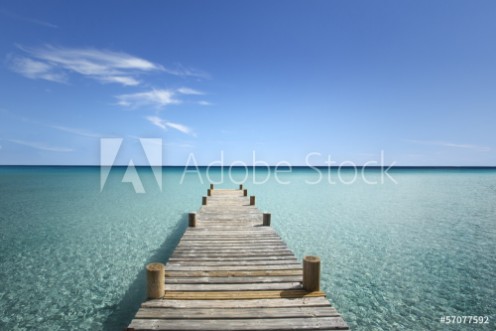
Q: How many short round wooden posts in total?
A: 10